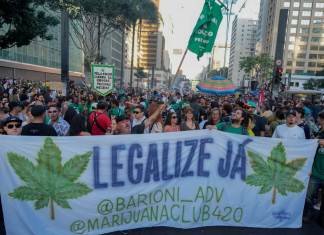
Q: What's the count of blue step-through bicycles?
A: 0